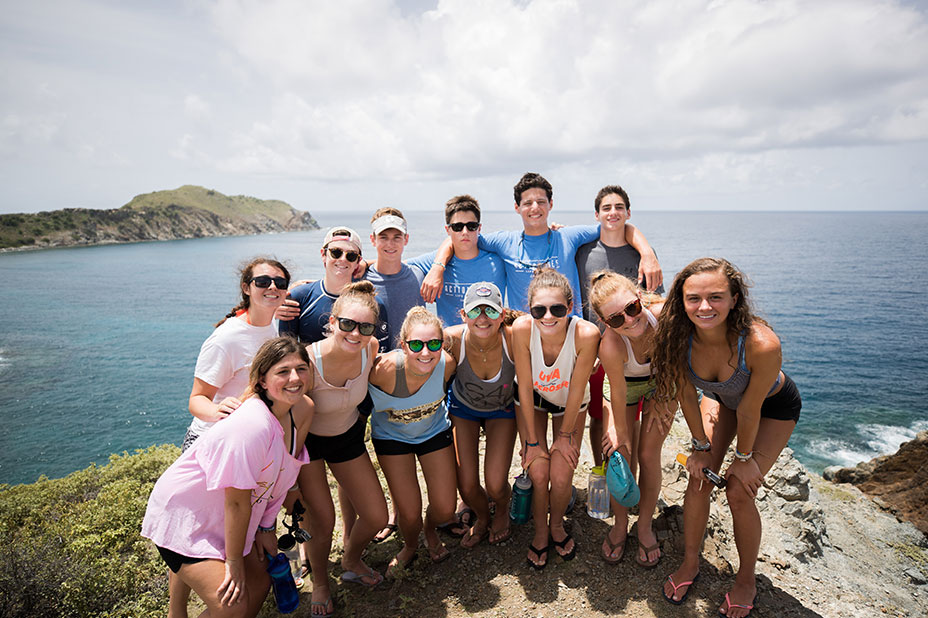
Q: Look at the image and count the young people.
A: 13